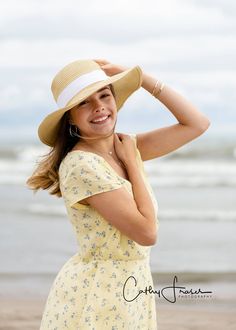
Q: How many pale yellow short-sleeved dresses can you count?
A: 1